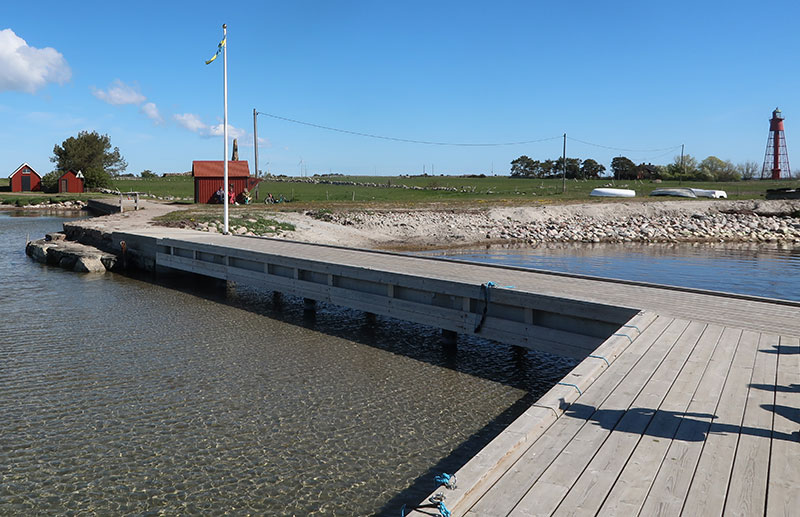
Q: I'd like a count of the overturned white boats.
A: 3